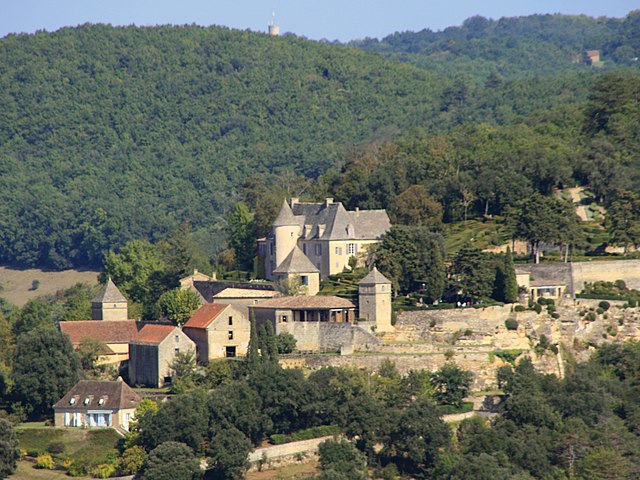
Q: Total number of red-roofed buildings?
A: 3